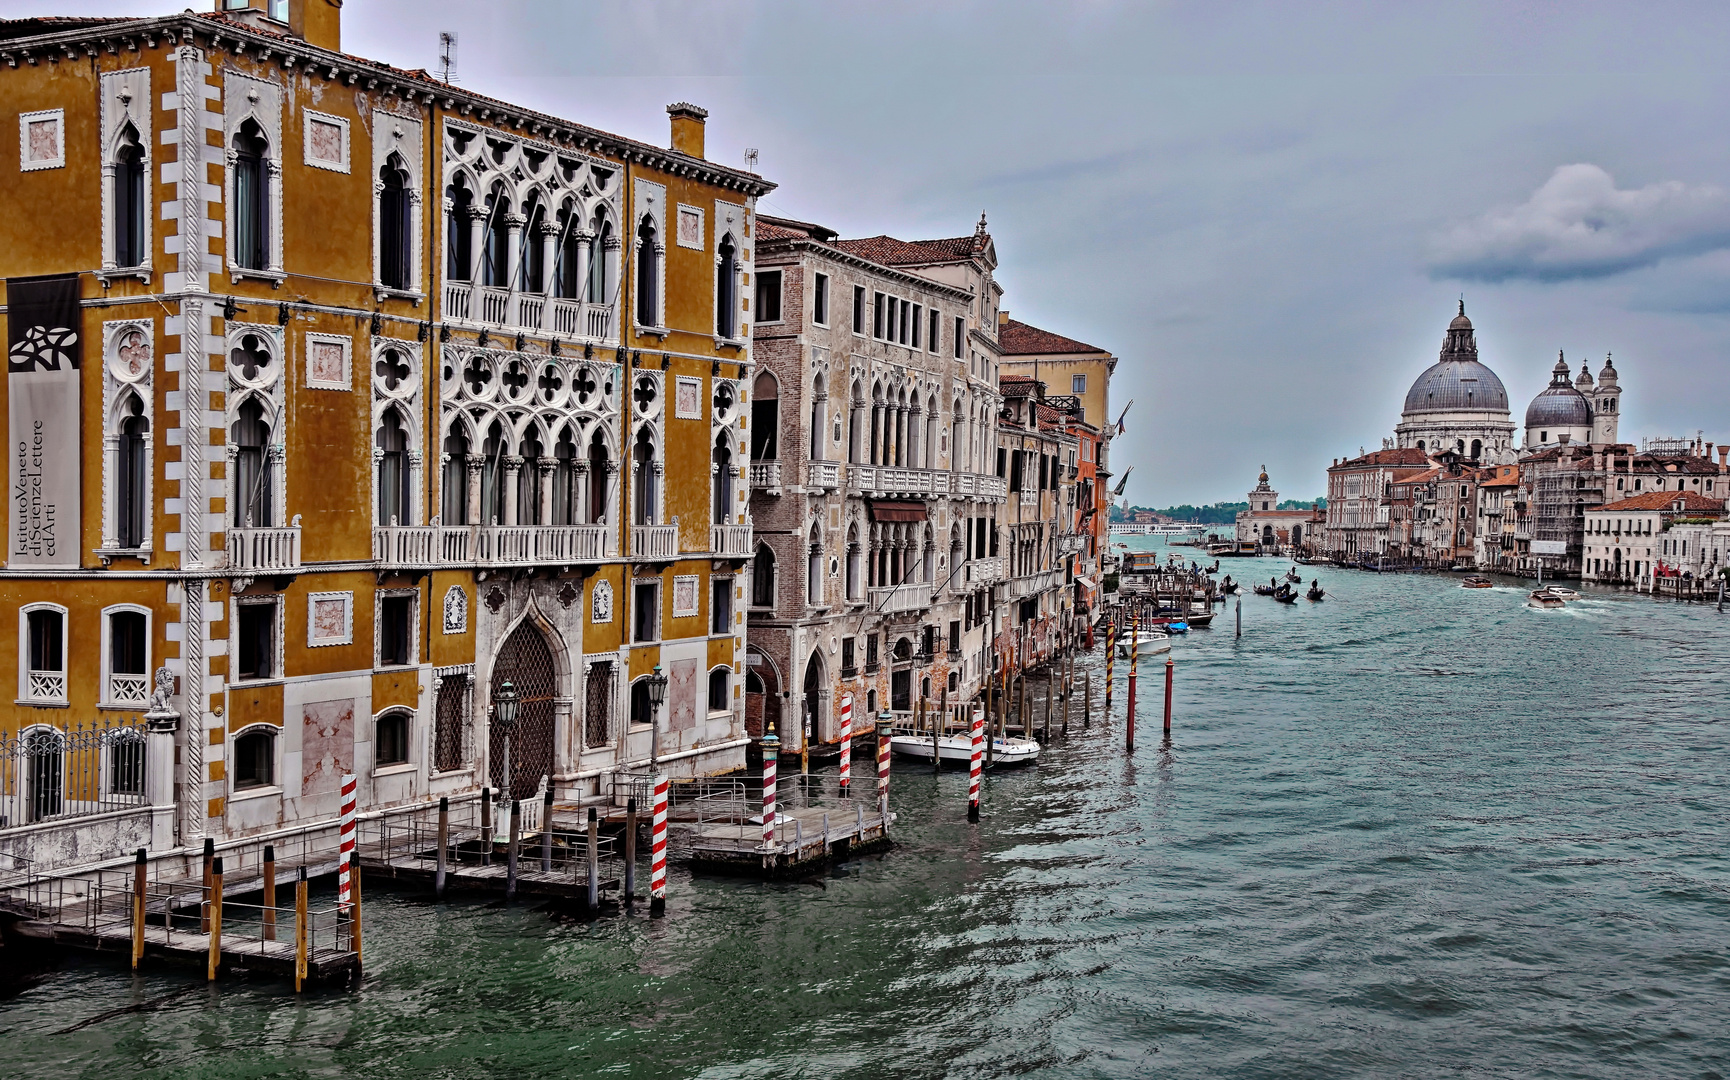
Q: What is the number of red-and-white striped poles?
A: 6